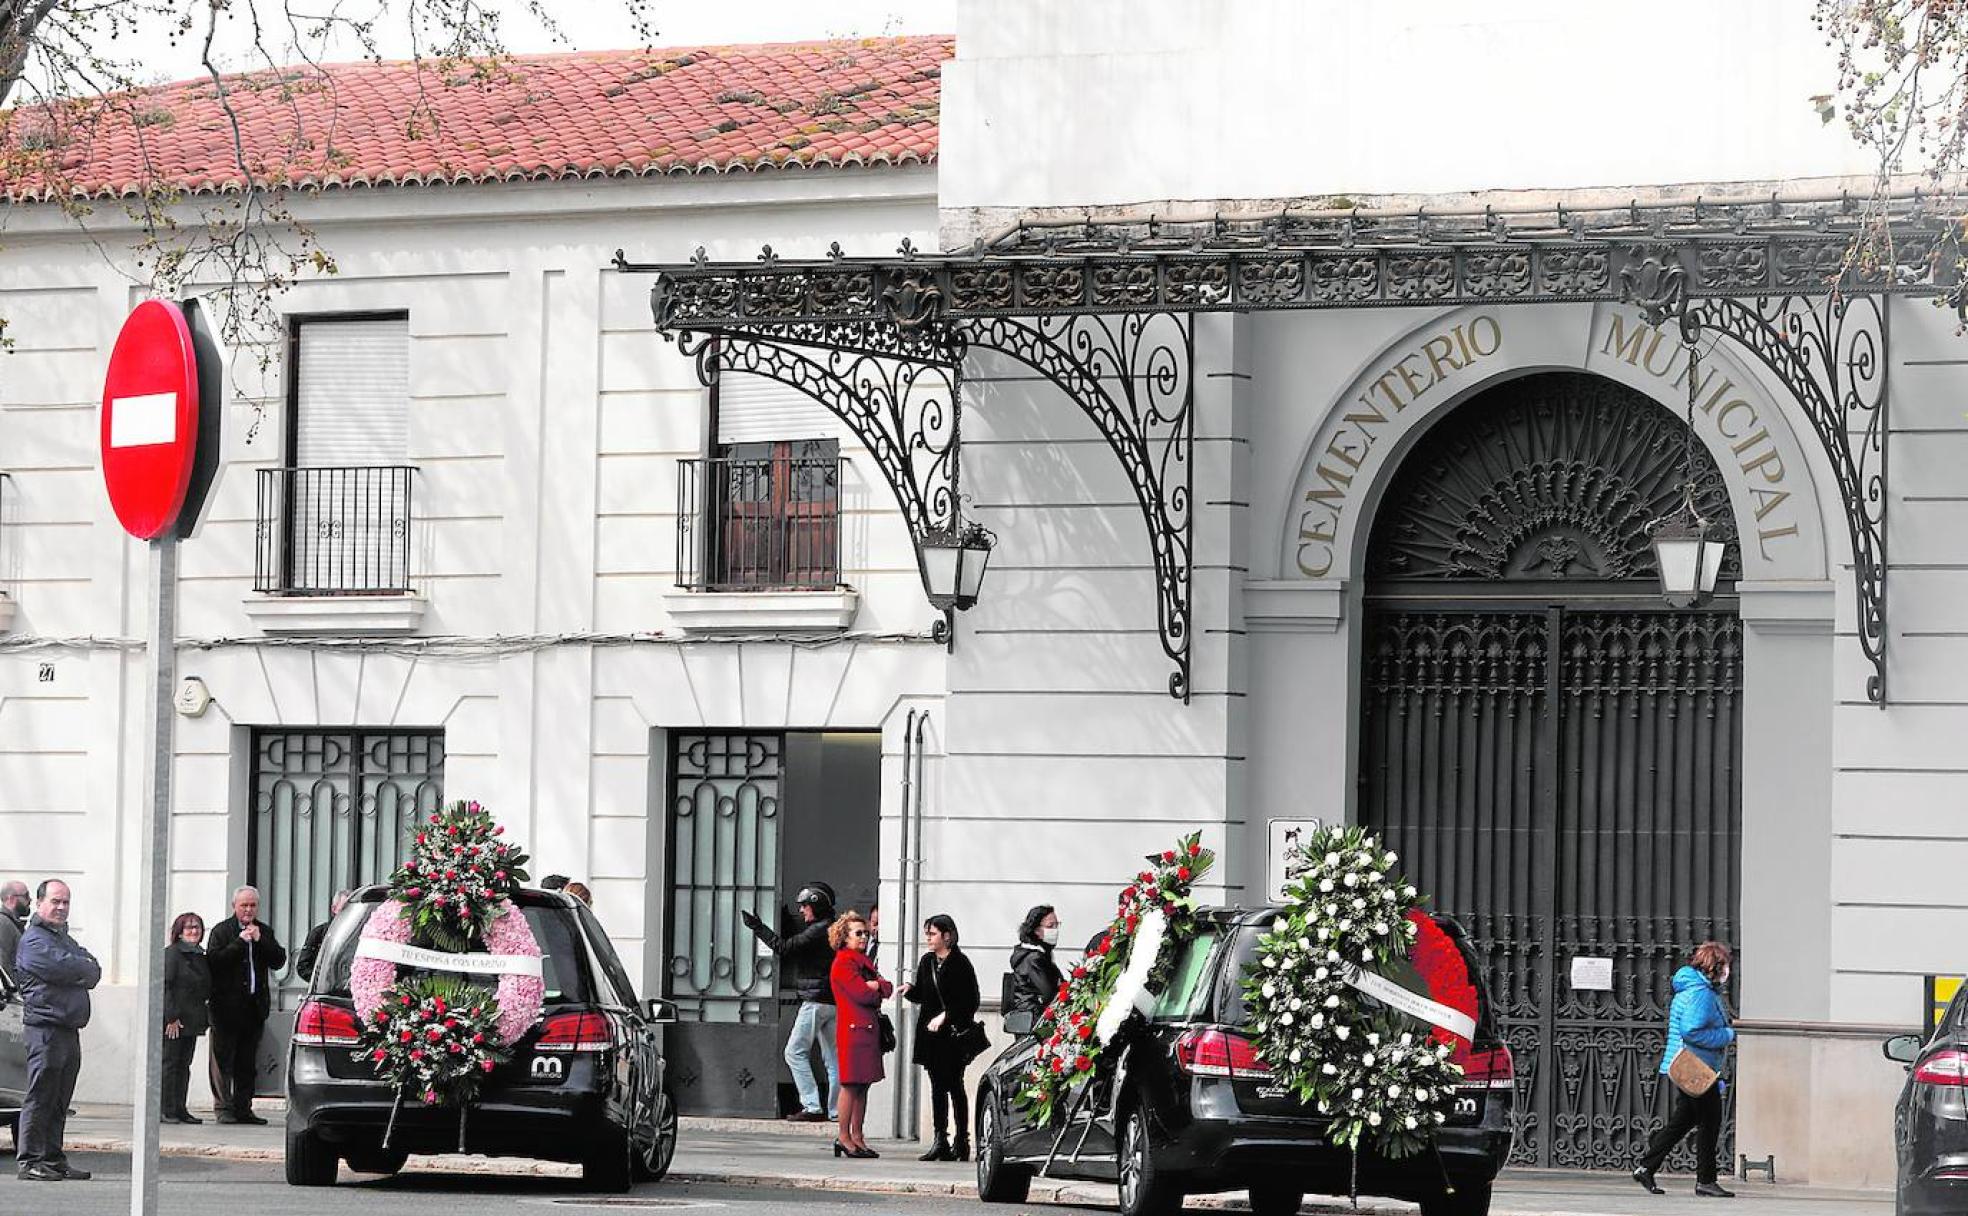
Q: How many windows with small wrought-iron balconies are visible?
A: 2